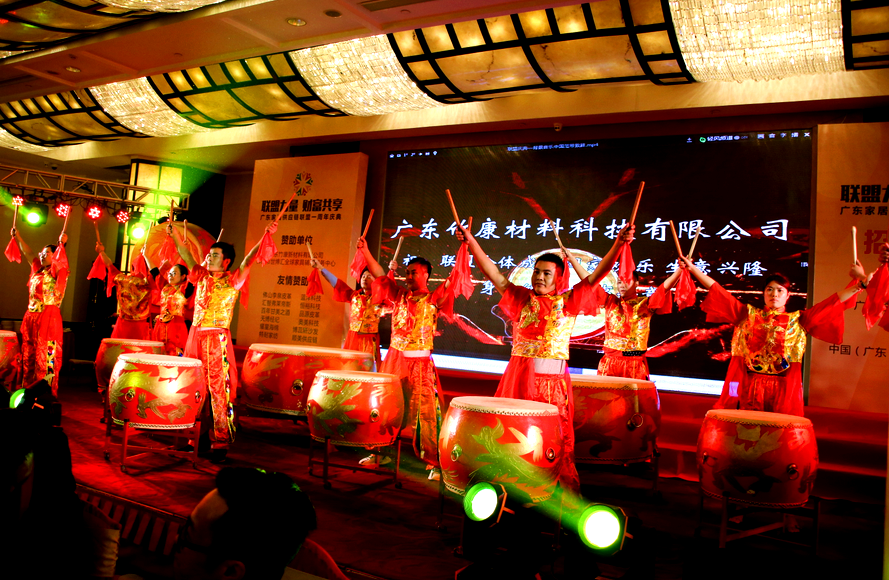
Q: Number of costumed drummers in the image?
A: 9